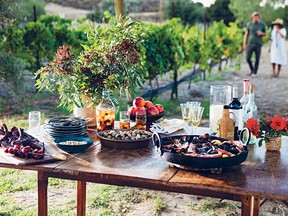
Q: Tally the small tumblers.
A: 3